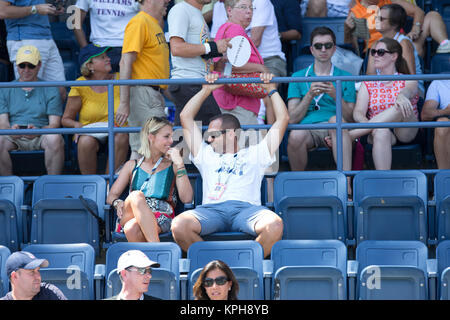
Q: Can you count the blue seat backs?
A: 12